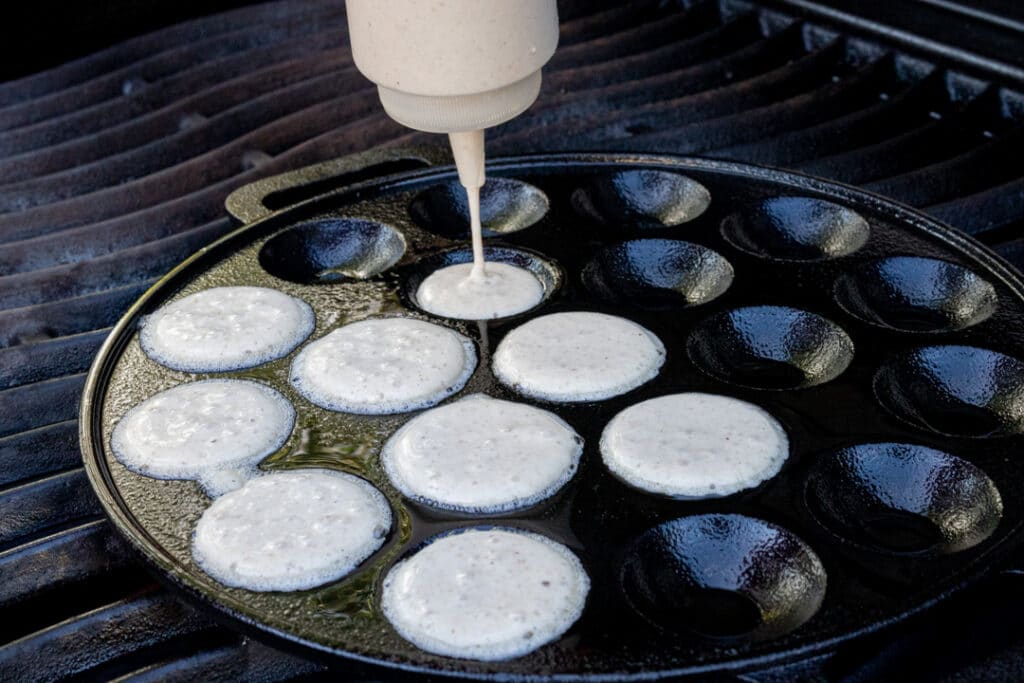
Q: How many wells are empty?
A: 10